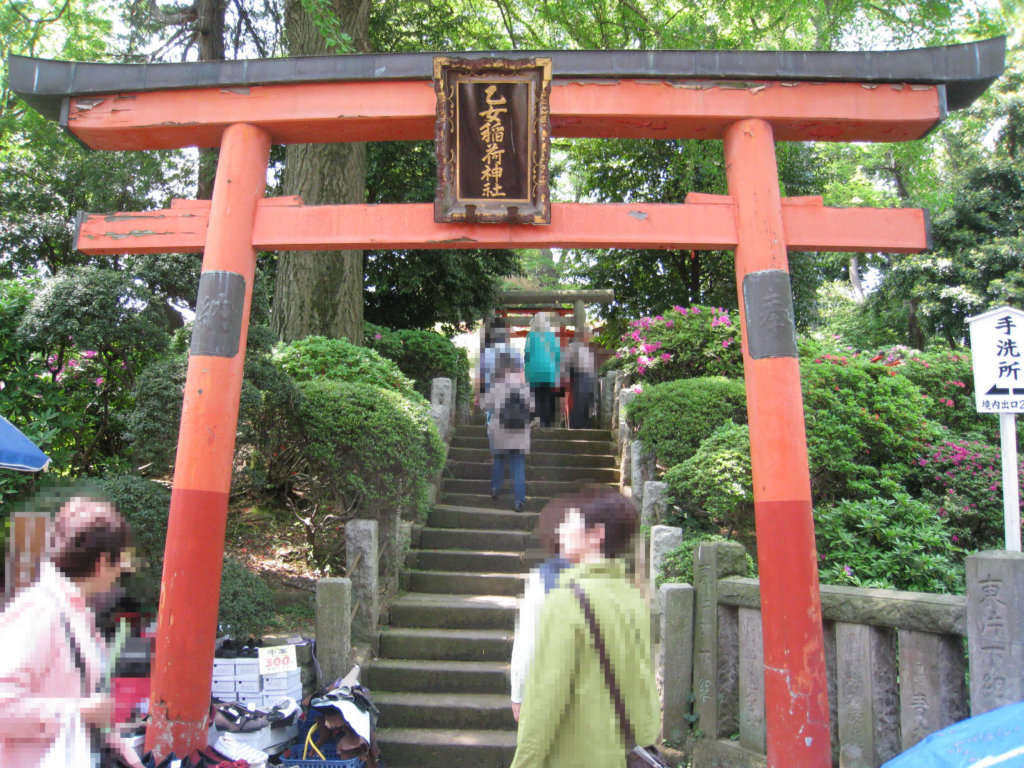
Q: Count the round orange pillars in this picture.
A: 2